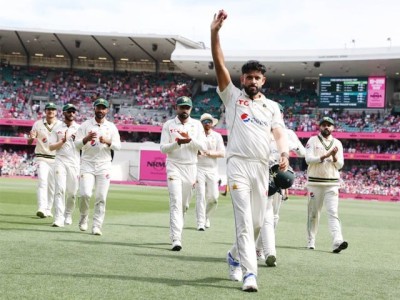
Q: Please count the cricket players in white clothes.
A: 8